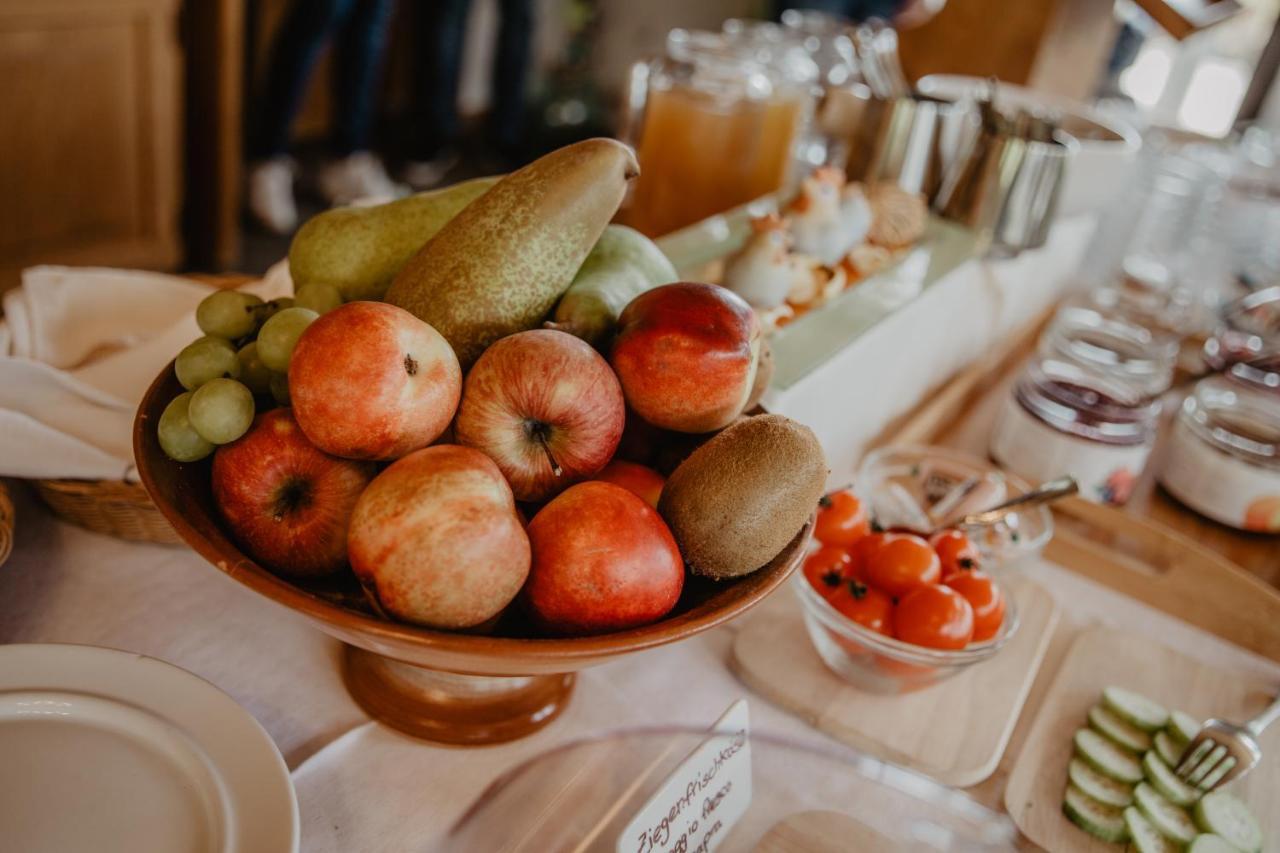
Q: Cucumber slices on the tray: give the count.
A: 12